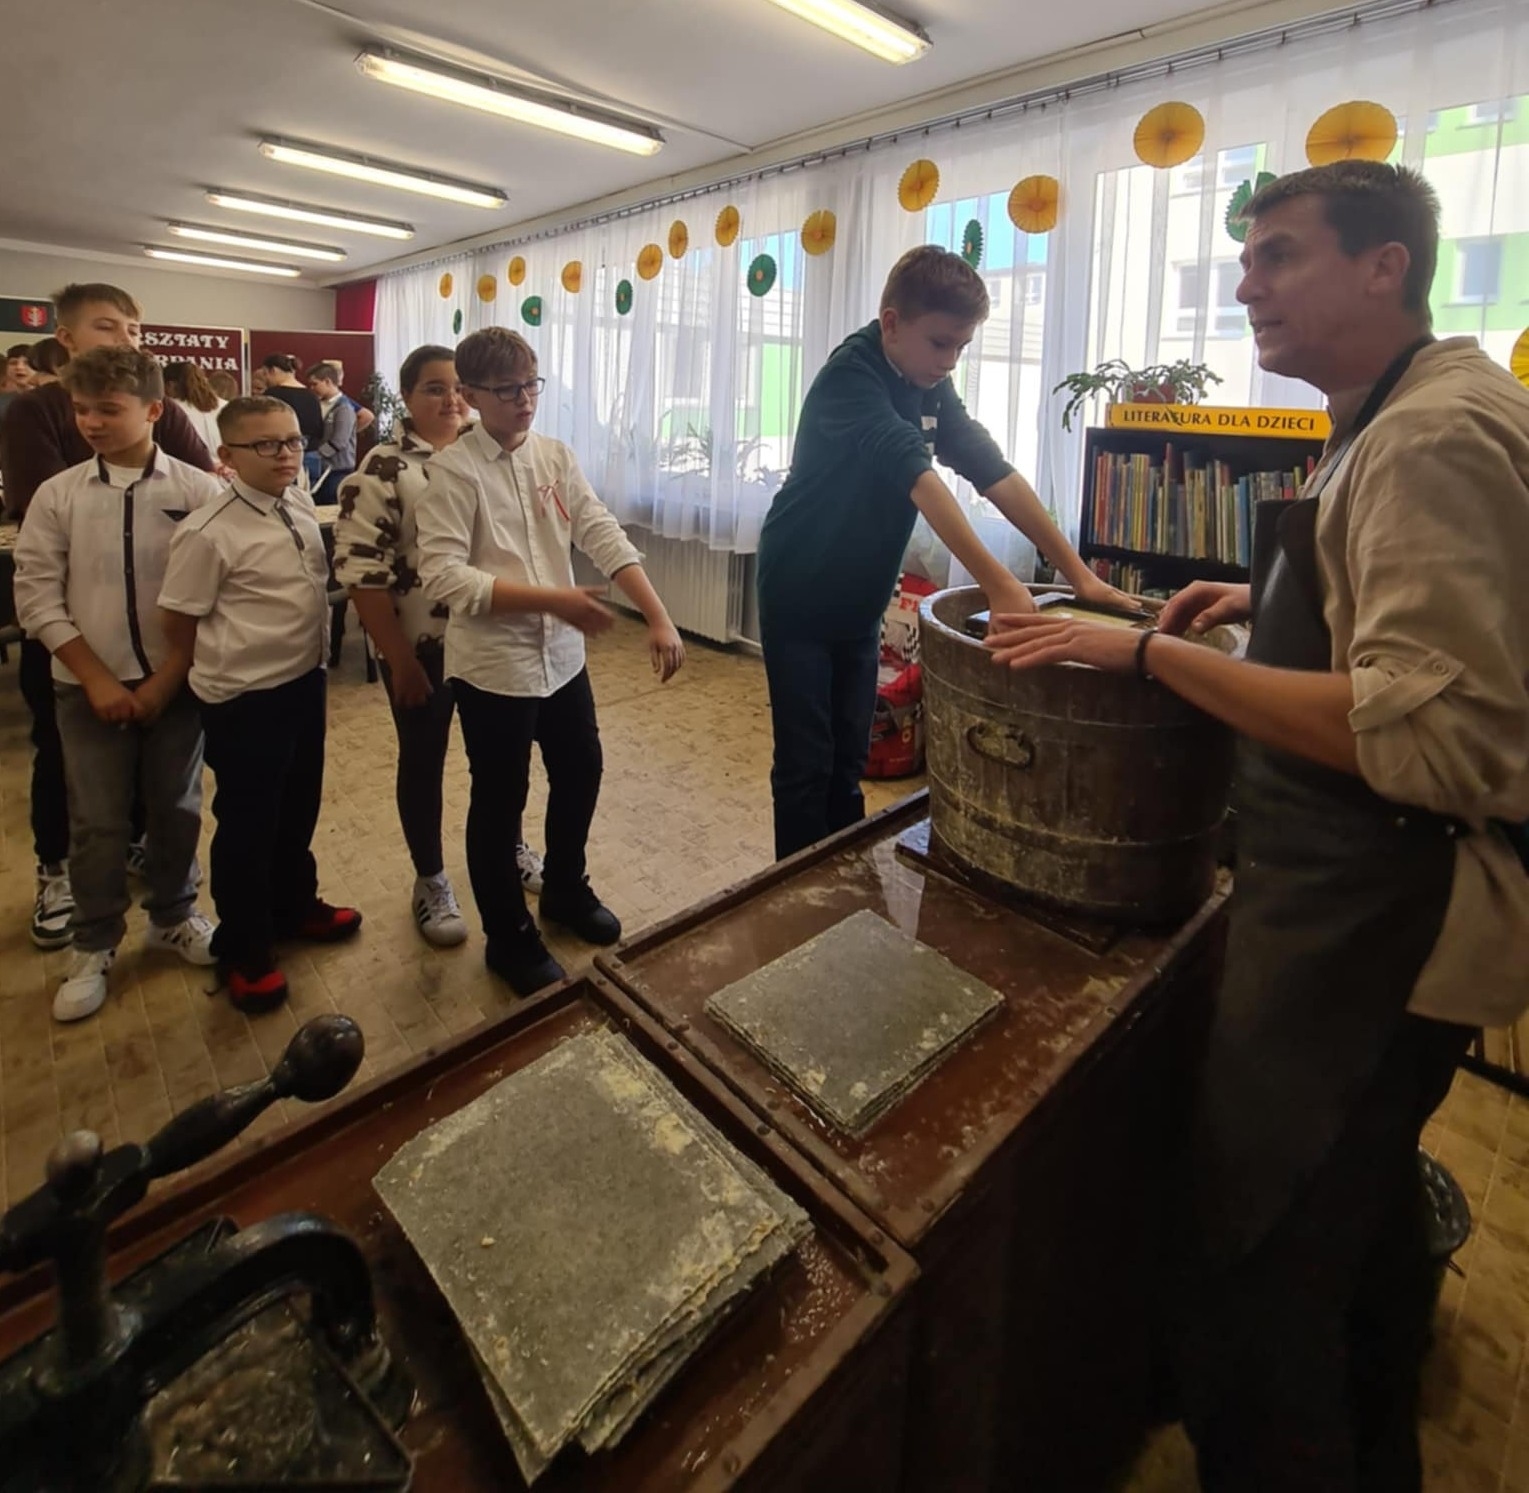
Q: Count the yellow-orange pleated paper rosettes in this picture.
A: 13